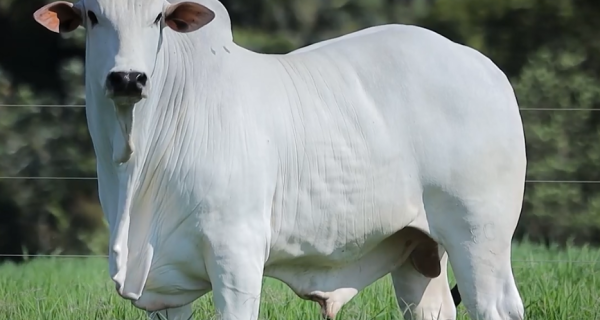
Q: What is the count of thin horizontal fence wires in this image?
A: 3